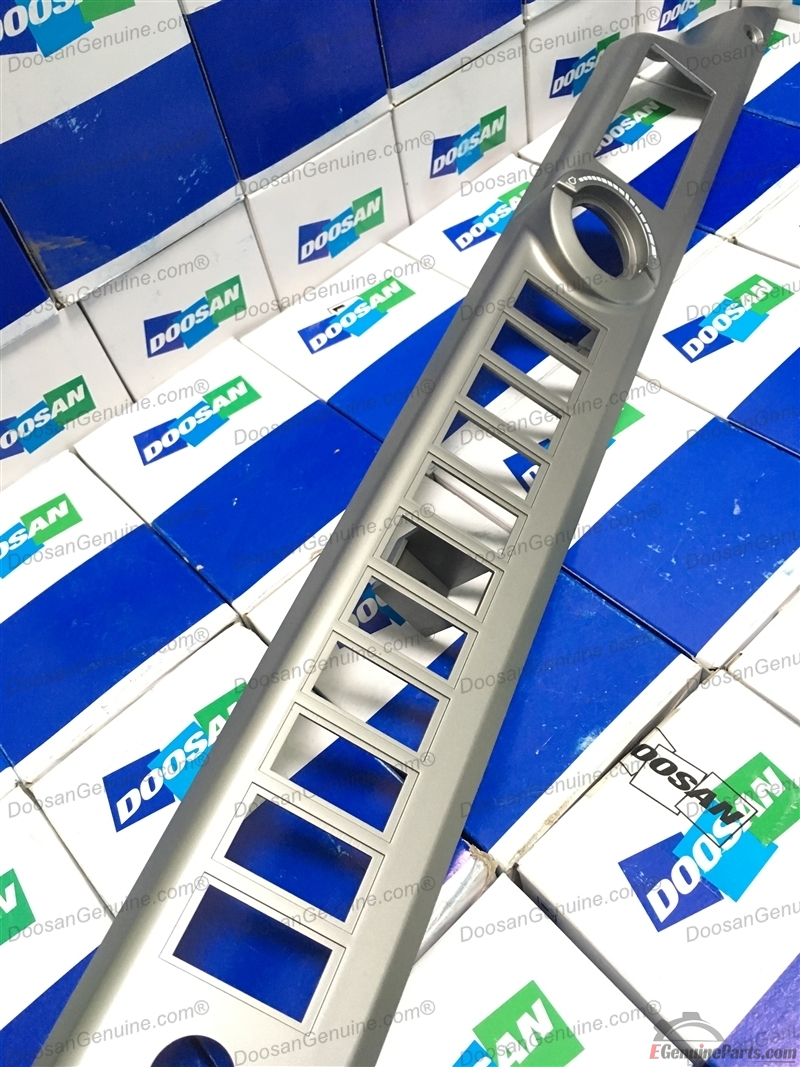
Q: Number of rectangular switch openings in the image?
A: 11